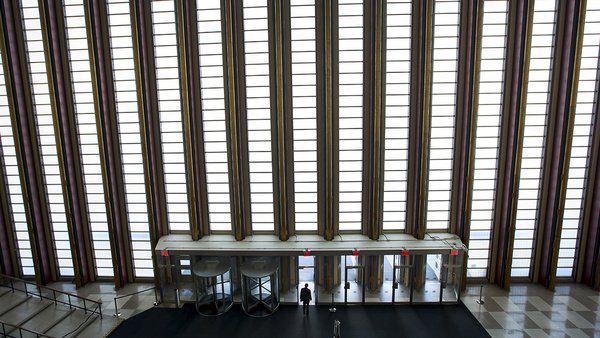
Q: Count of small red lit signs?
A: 5